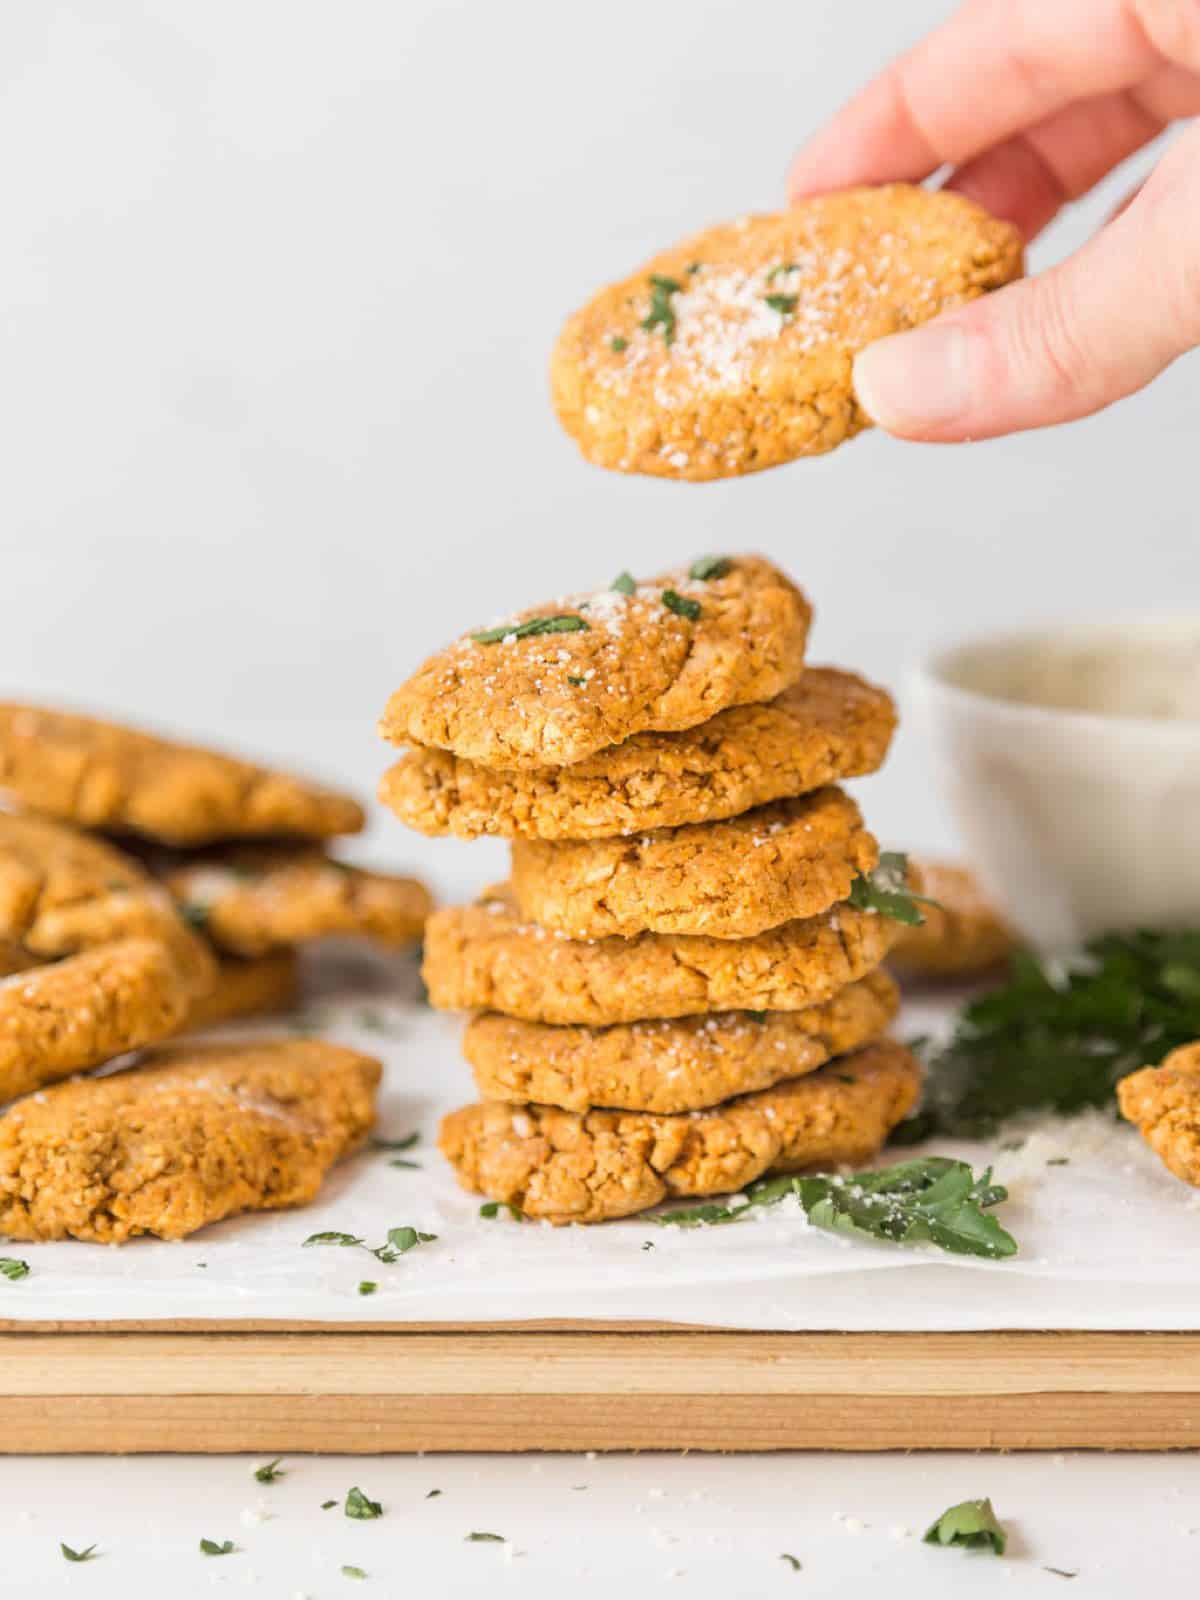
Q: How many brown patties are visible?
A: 15